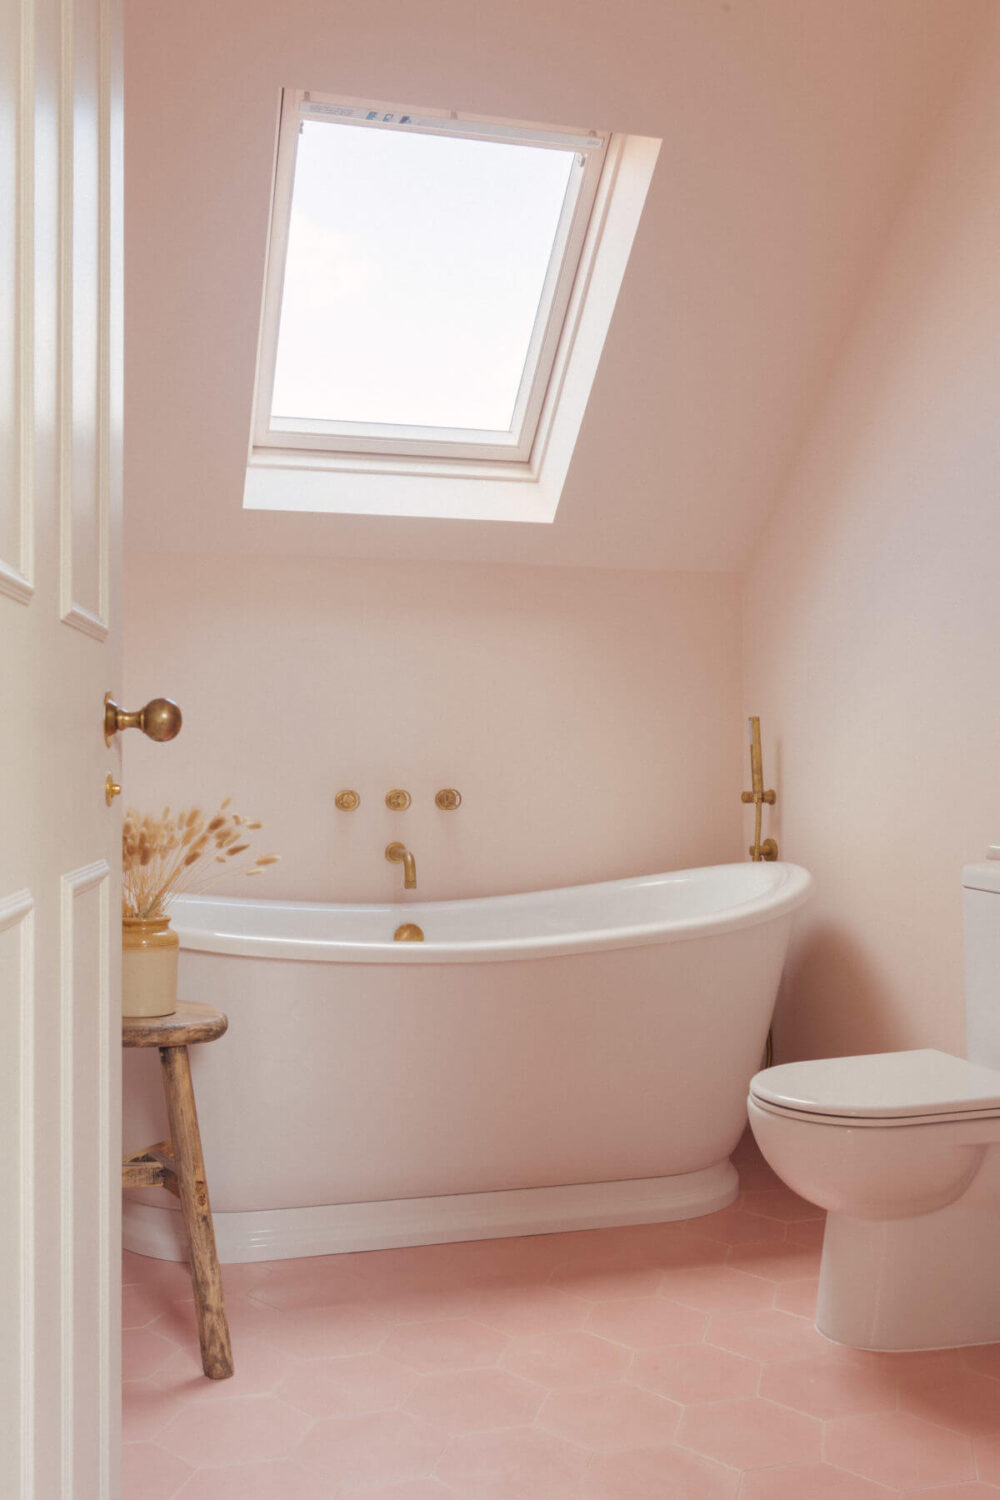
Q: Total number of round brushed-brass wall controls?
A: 3